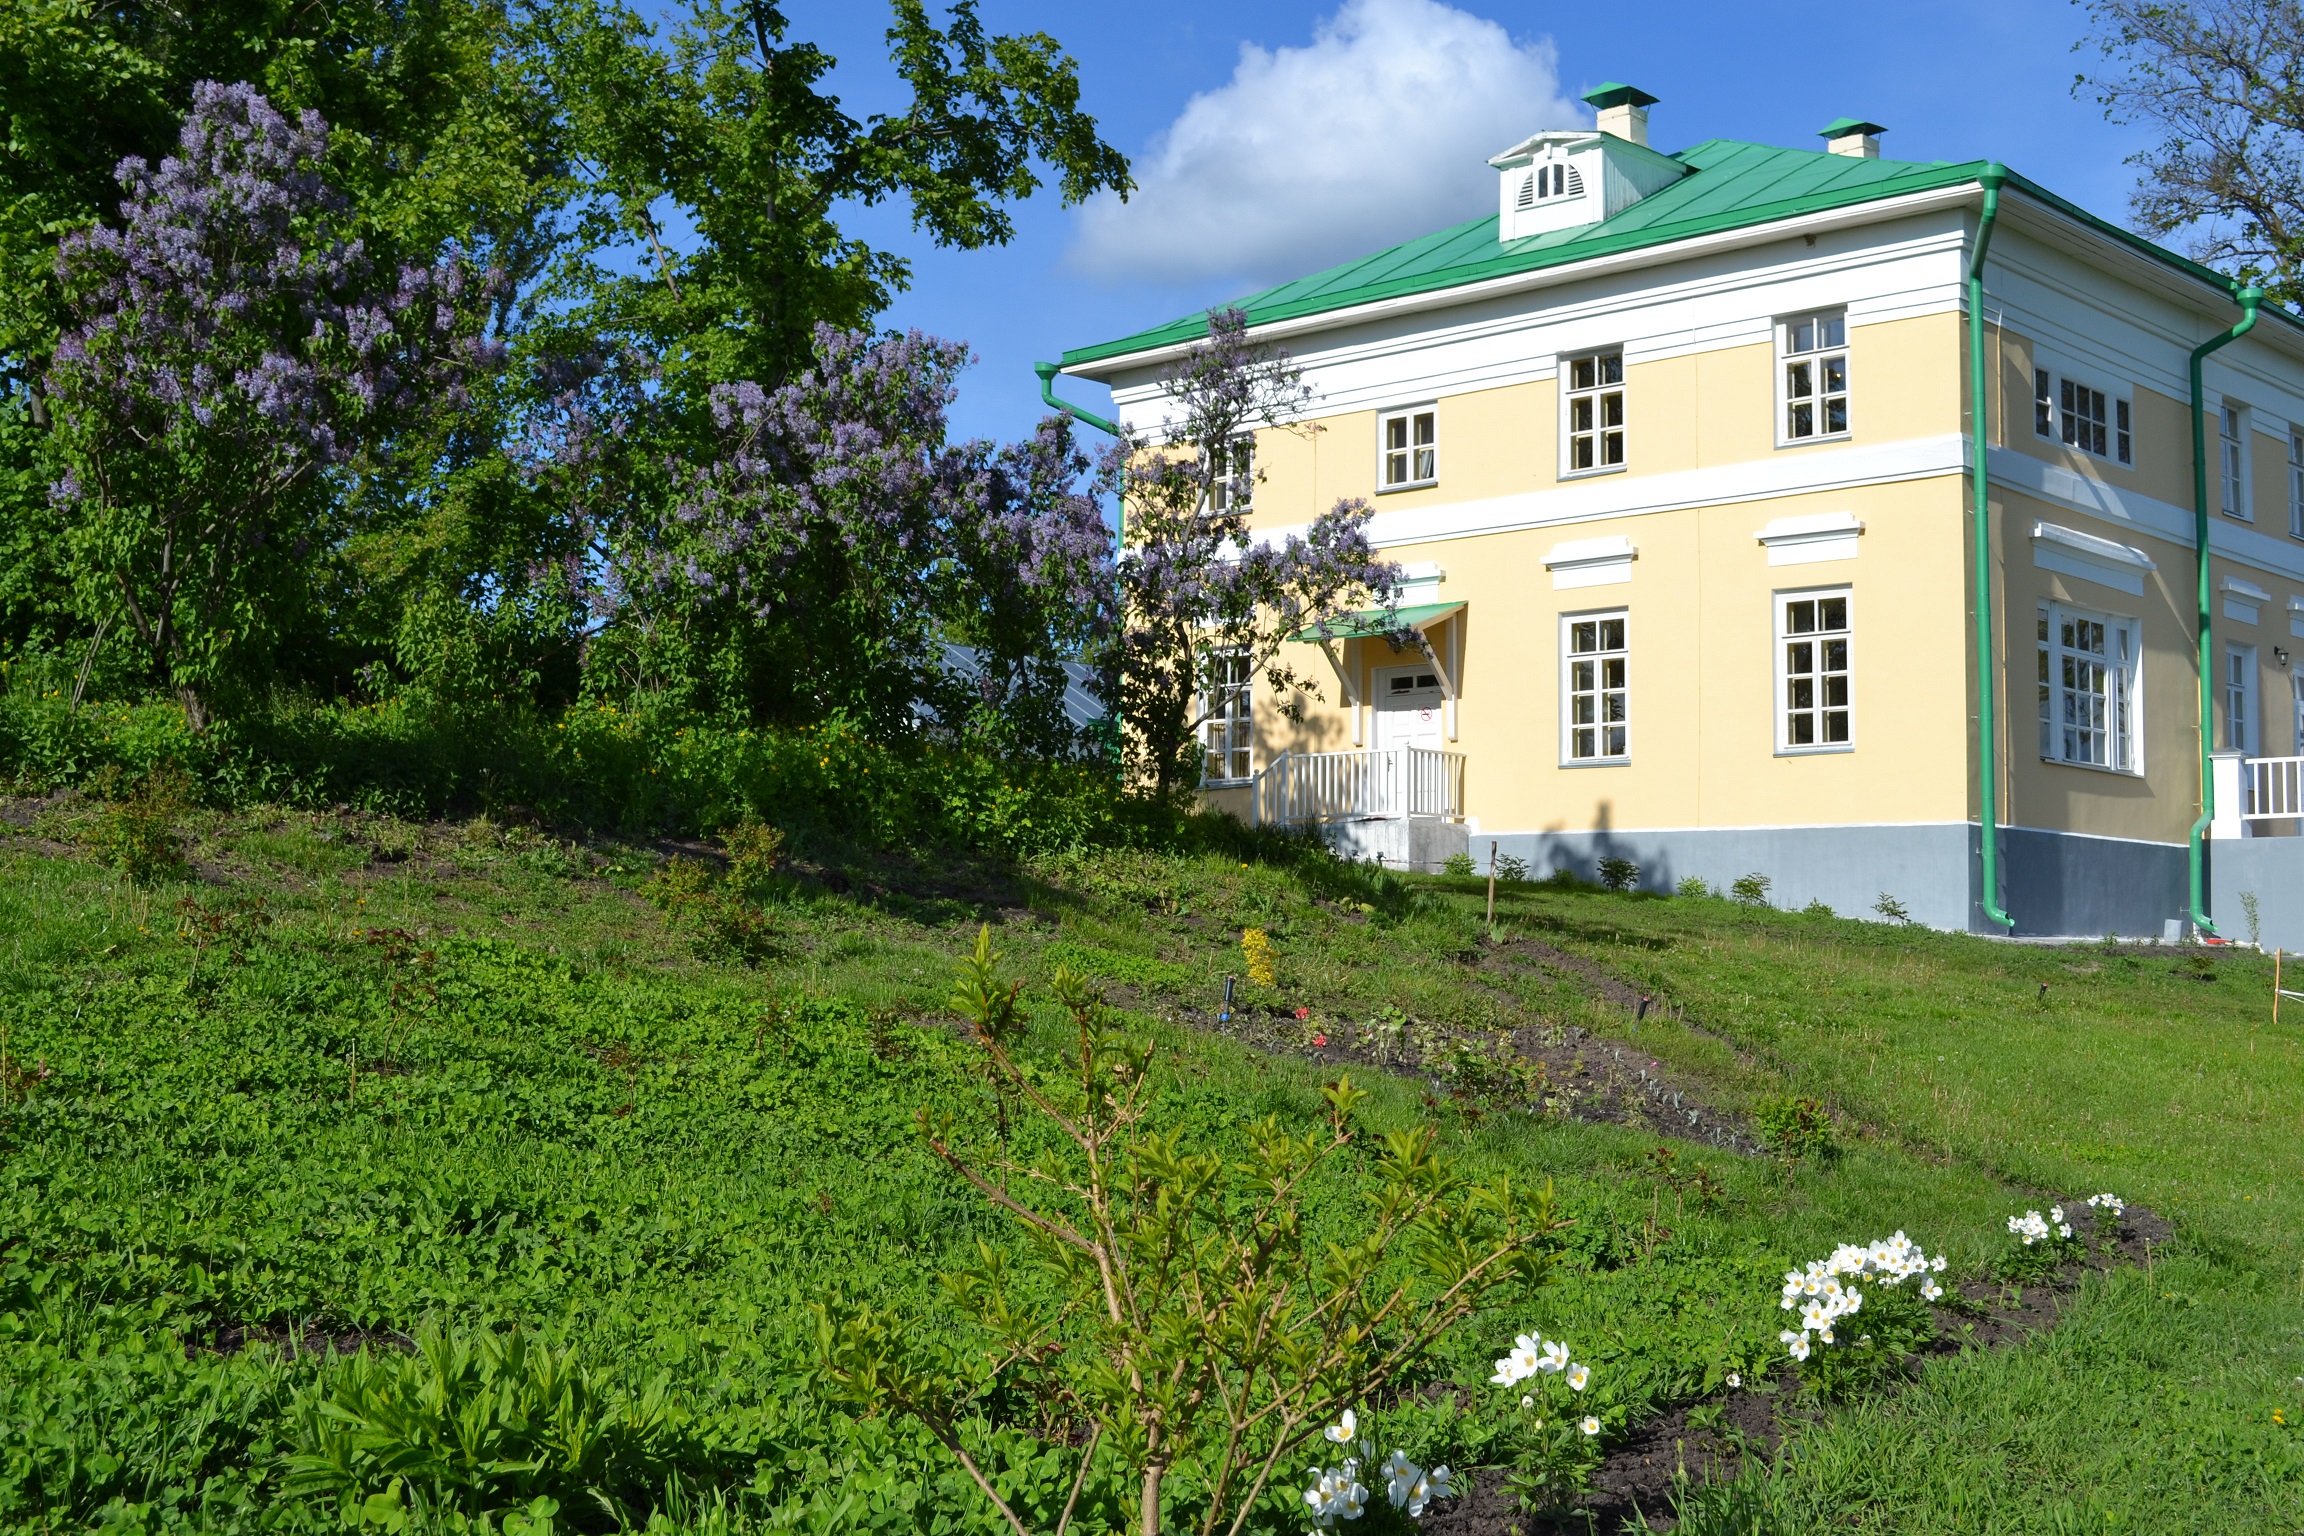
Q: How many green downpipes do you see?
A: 3